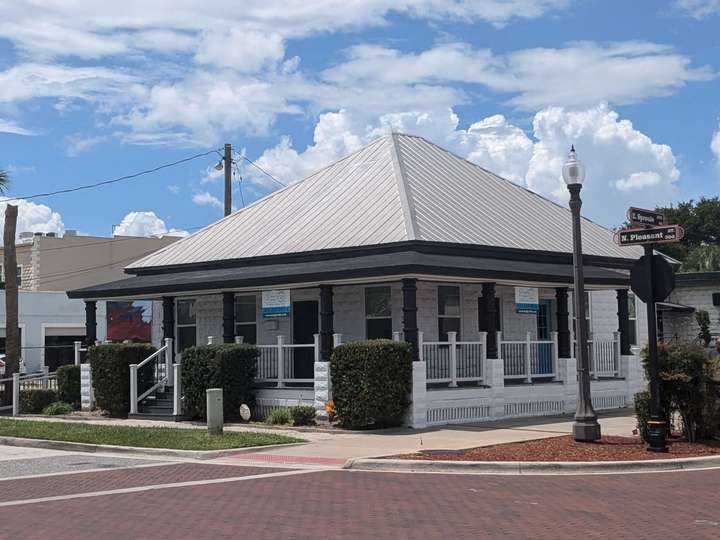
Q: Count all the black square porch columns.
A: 8